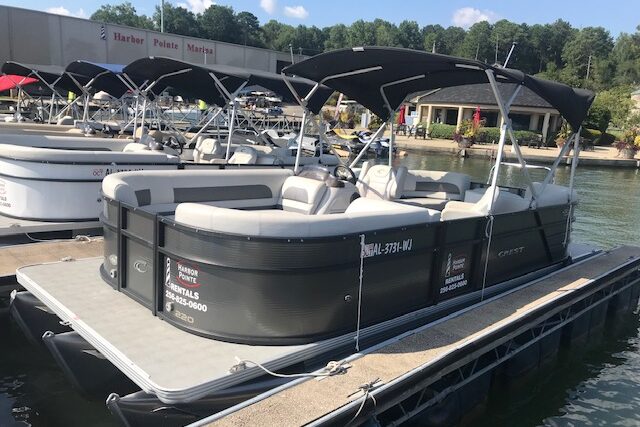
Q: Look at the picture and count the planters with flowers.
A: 3